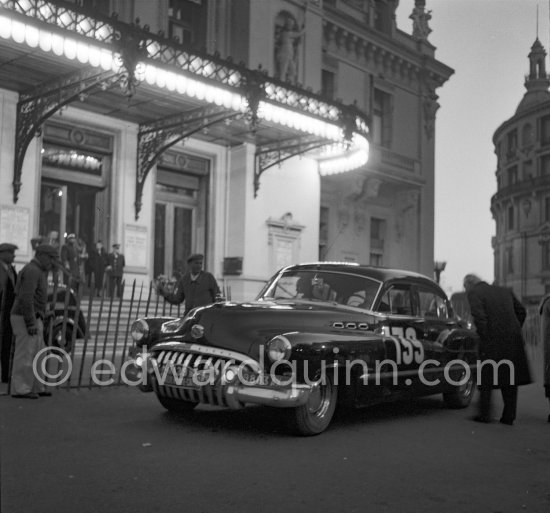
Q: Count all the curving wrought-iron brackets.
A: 3